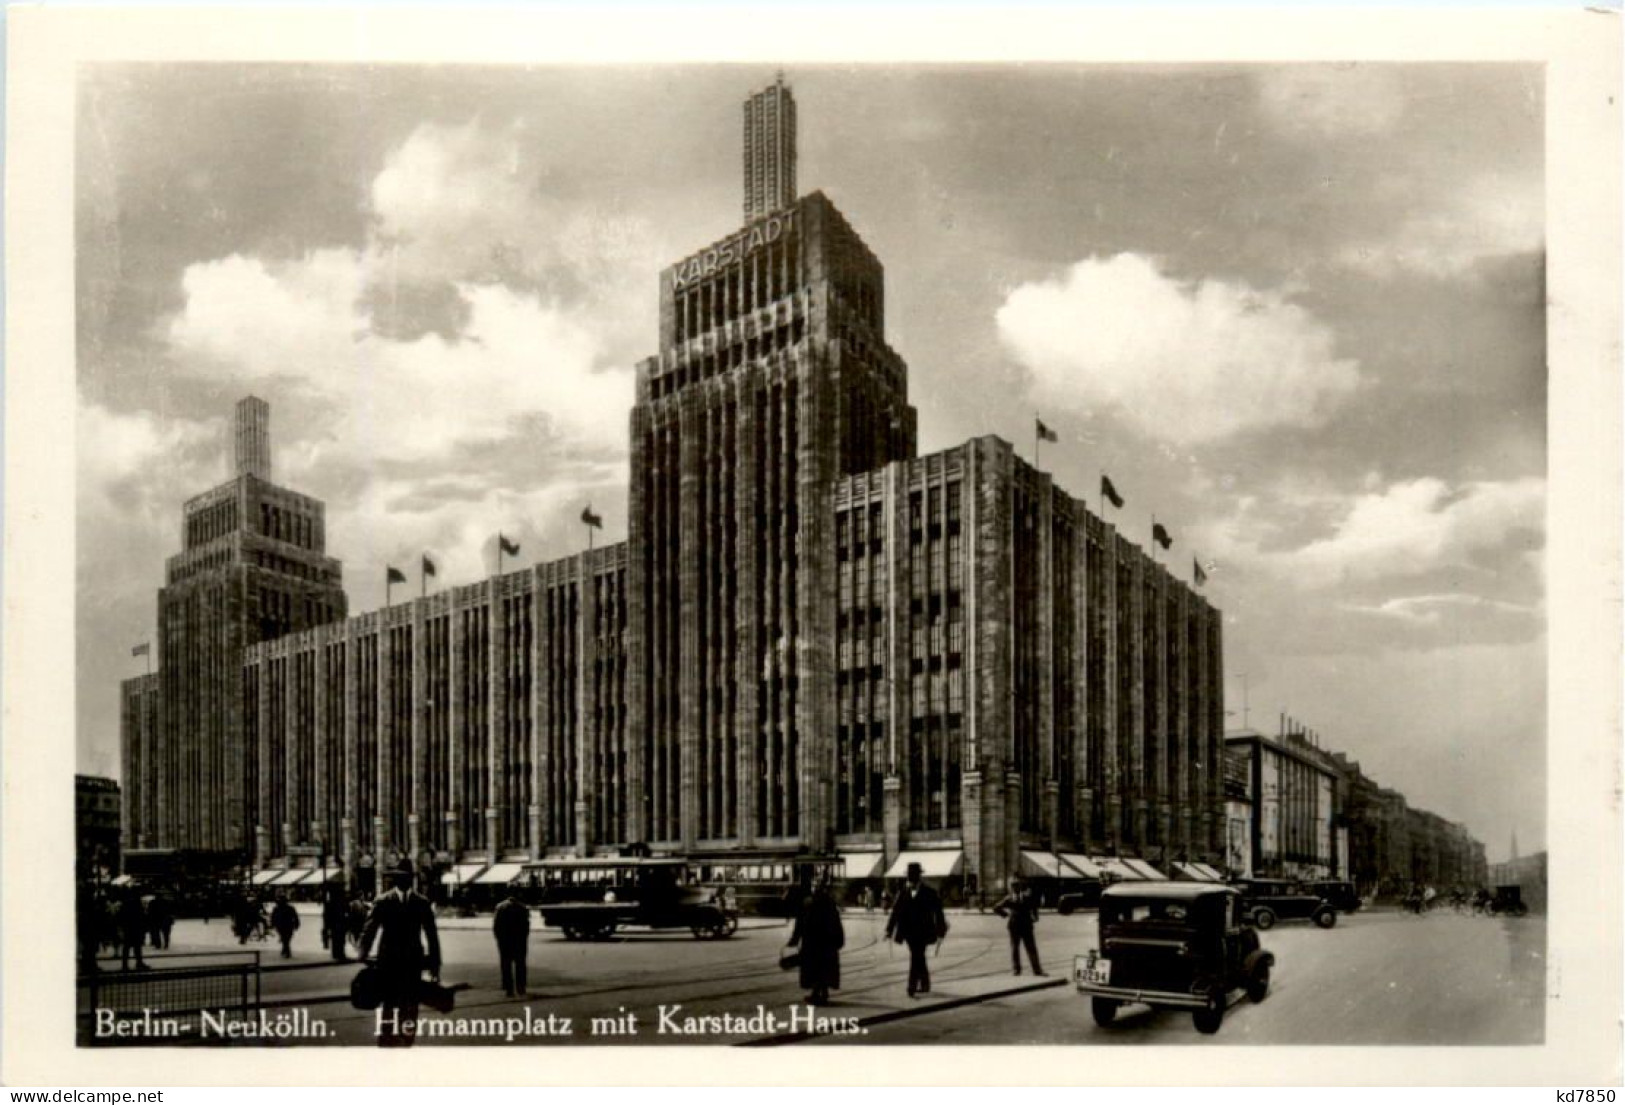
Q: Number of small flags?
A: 9